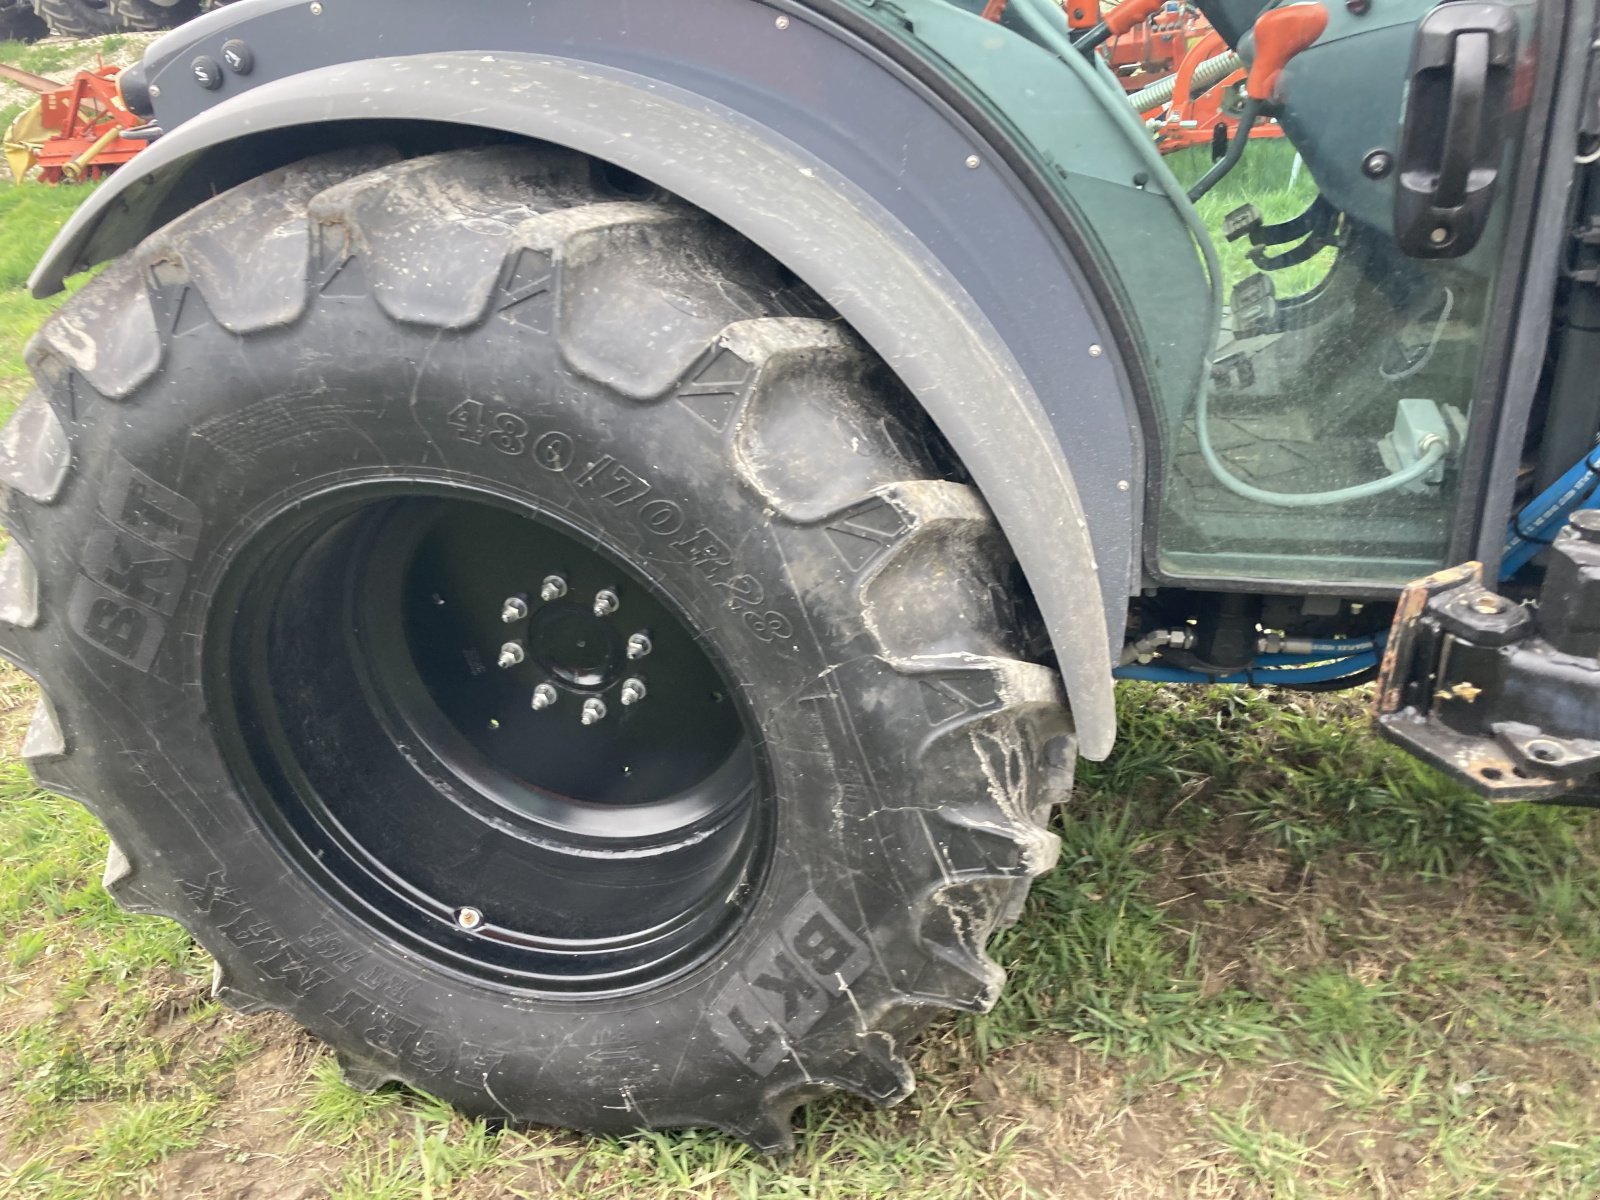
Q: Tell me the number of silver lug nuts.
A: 8